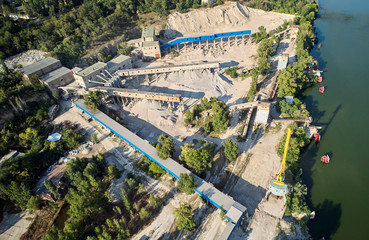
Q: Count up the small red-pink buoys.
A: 4